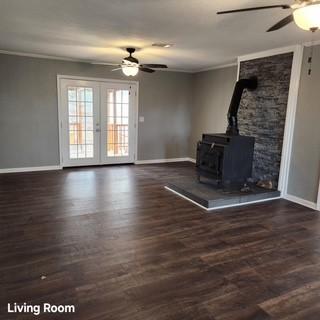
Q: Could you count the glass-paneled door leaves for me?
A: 2